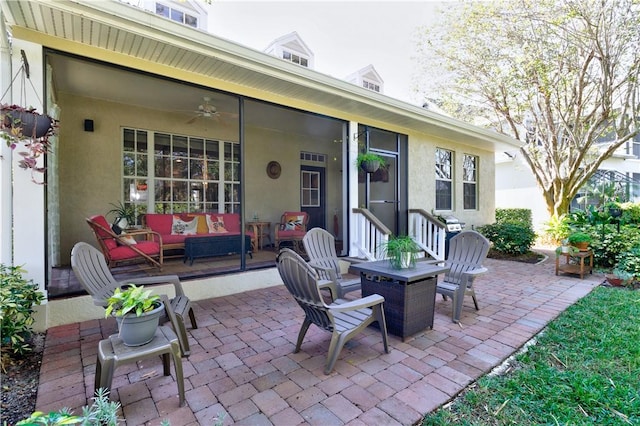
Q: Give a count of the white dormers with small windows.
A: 3